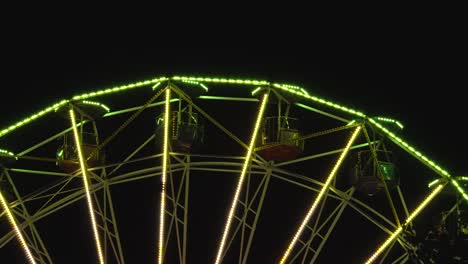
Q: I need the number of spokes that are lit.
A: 6